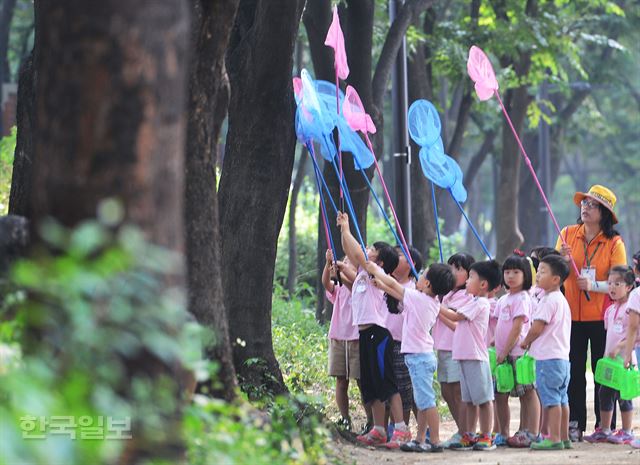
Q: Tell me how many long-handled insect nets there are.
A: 11